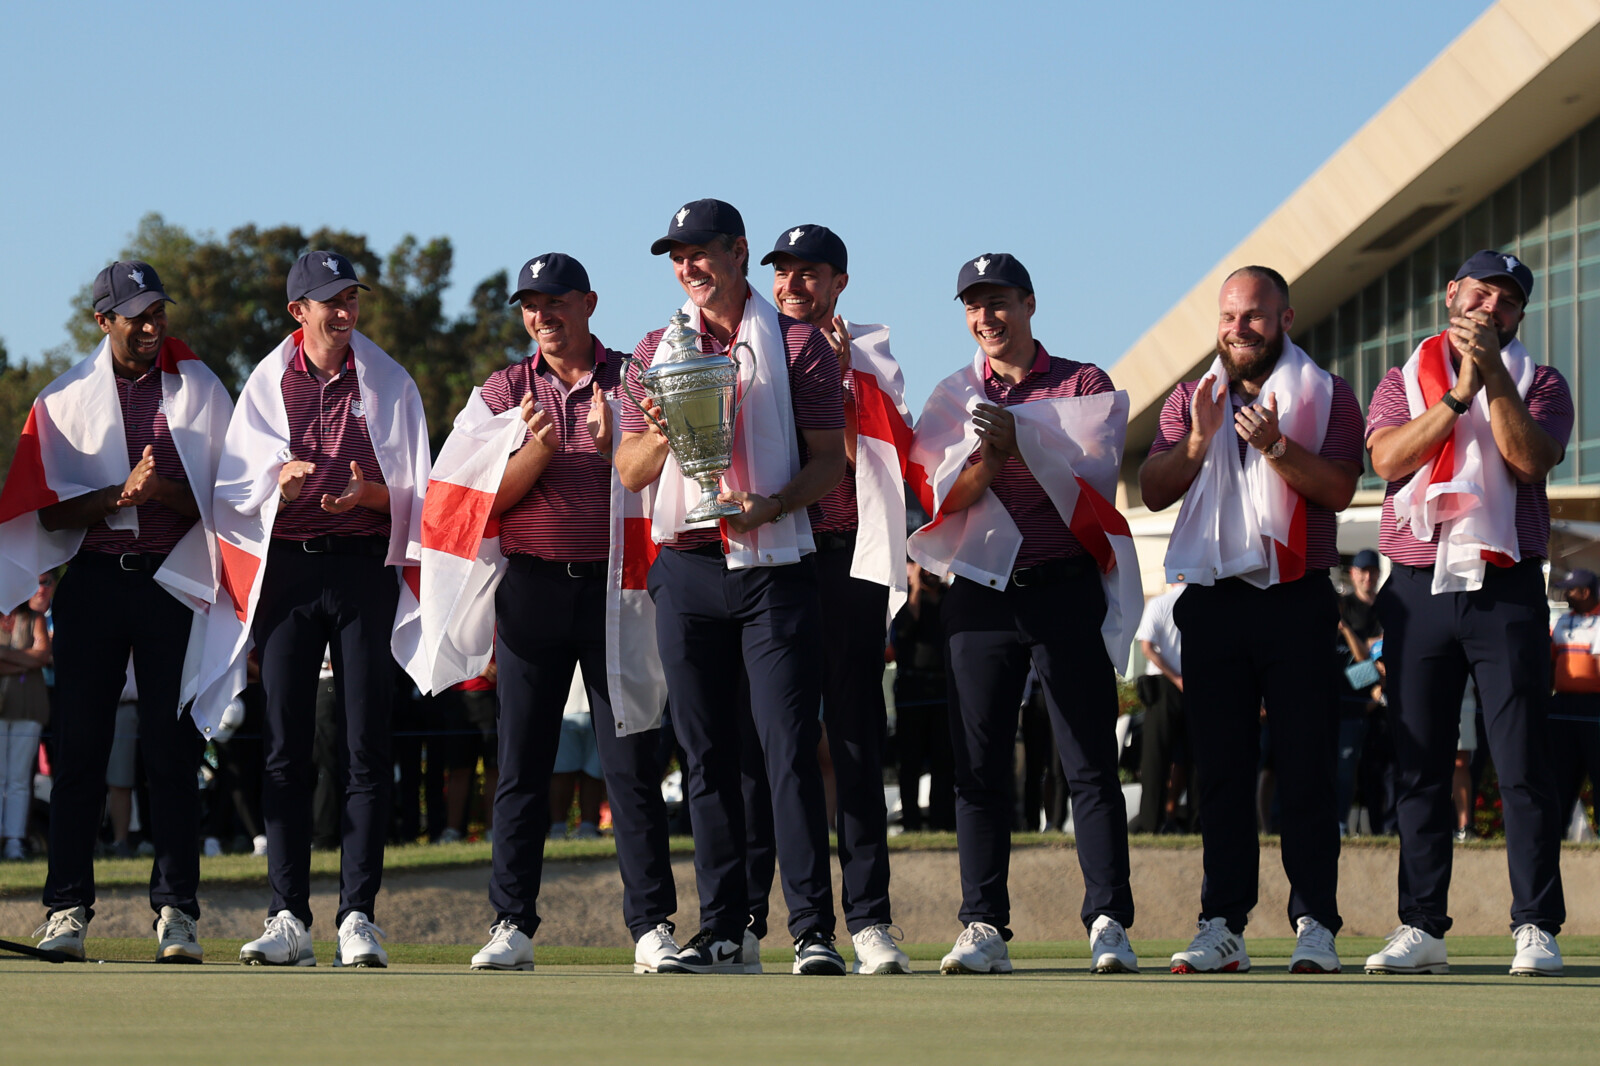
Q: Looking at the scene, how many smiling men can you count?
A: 8